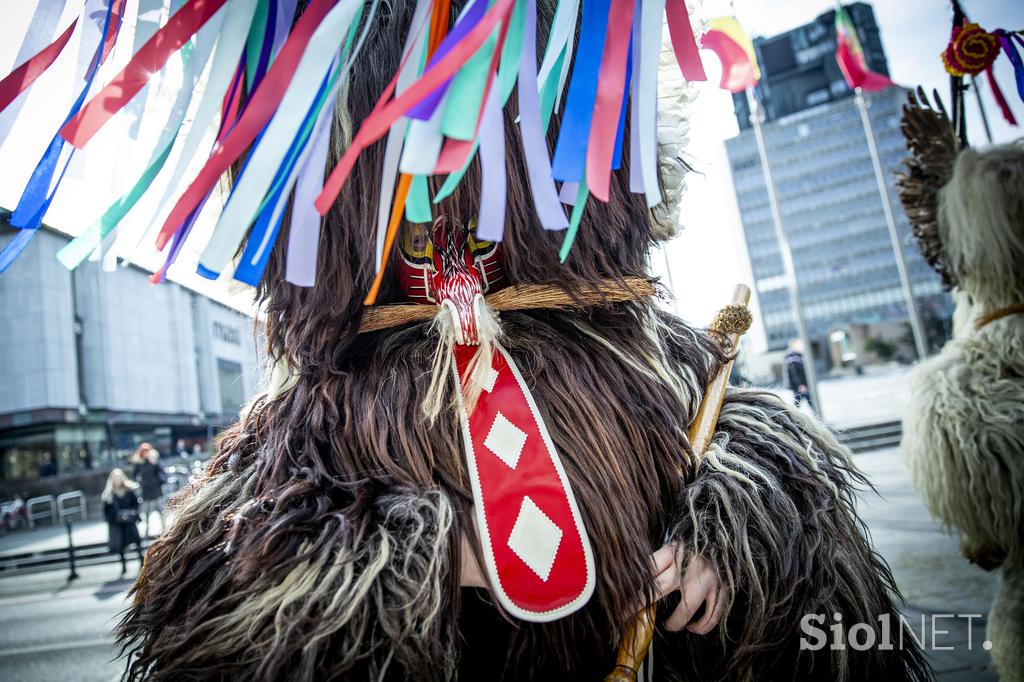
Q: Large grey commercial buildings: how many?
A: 2